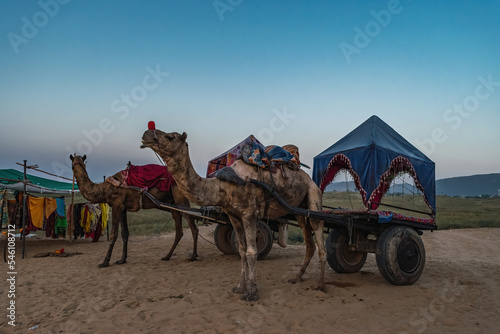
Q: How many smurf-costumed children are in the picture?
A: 0